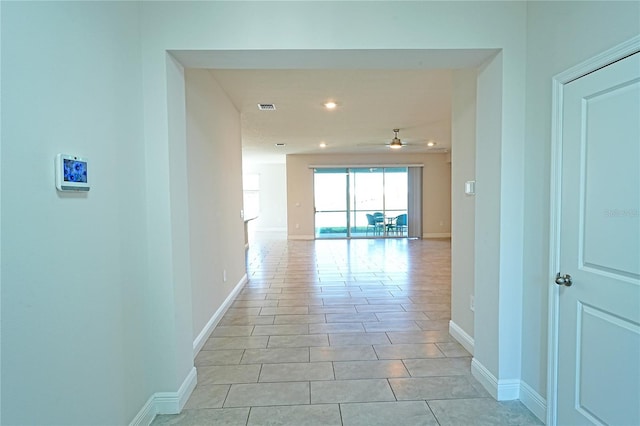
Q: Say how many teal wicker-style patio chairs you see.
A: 3